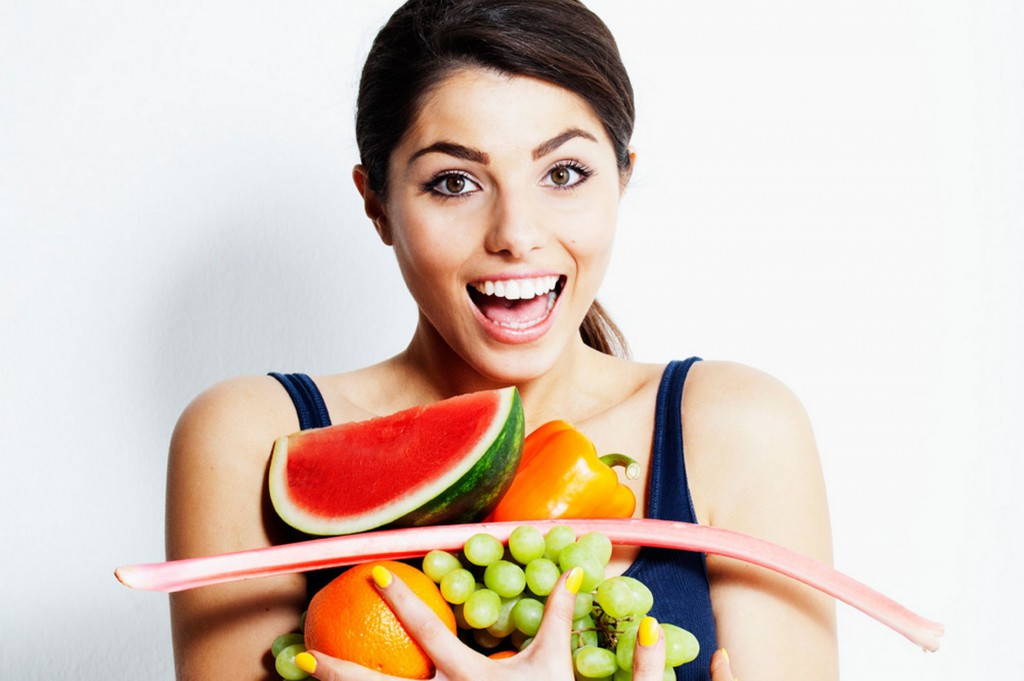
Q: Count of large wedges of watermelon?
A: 1